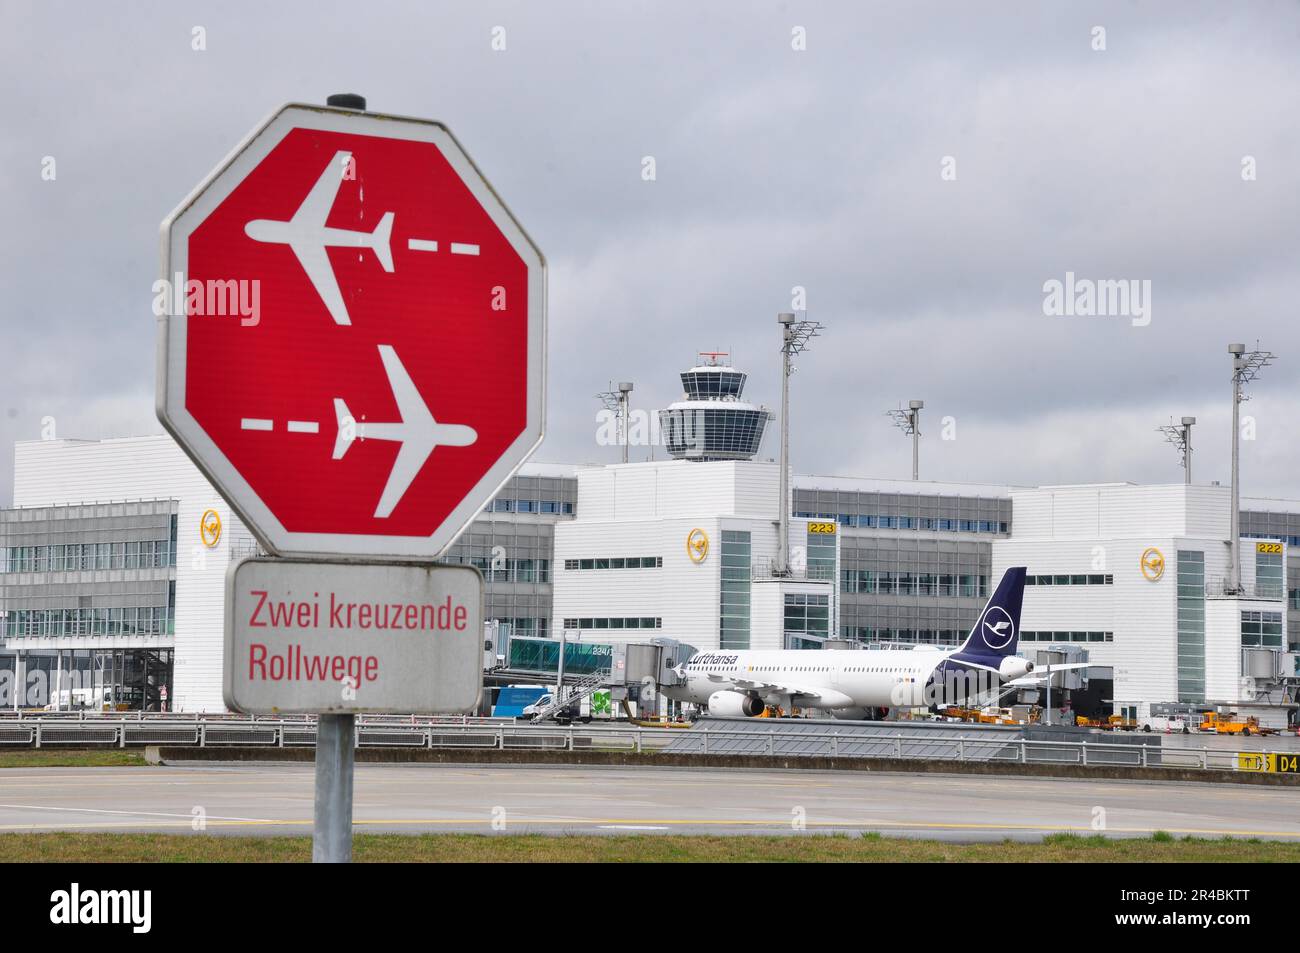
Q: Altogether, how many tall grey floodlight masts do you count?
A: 5